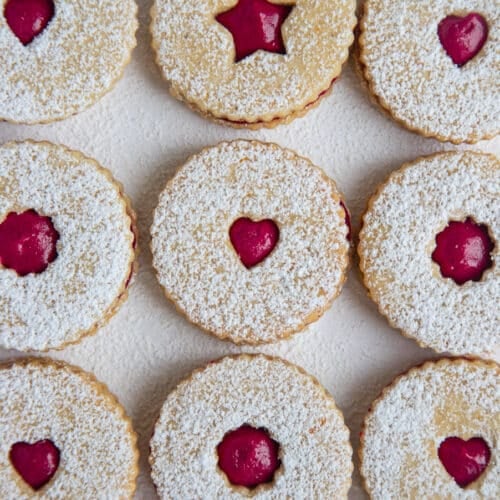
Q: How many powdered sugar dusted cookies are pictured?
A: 9